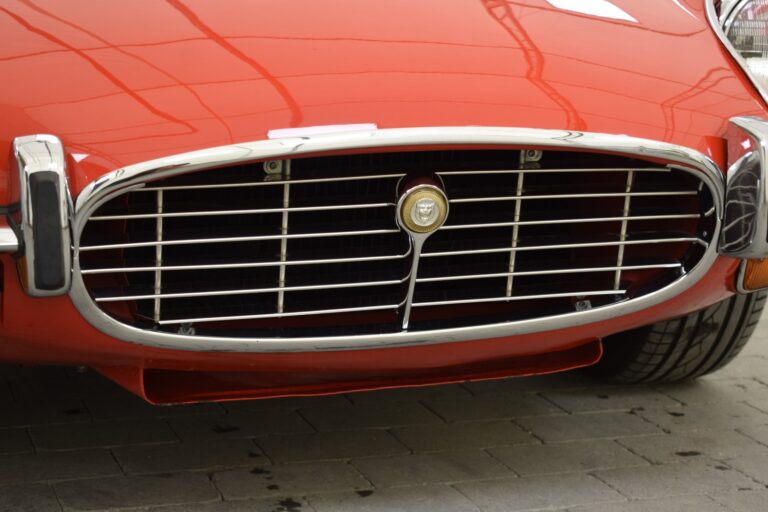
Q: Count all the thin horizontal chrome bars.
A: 12